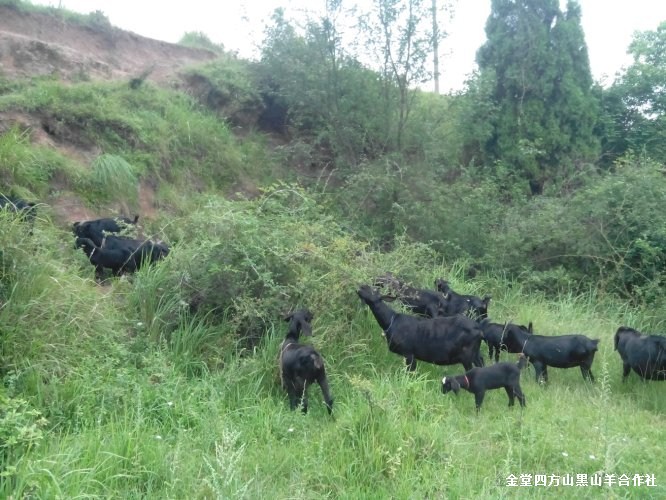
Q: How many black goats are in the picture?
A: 12